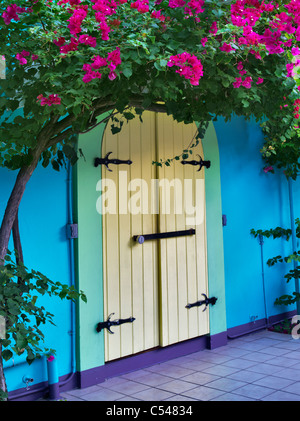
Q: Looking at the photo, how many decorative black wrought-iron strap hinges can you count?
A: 4